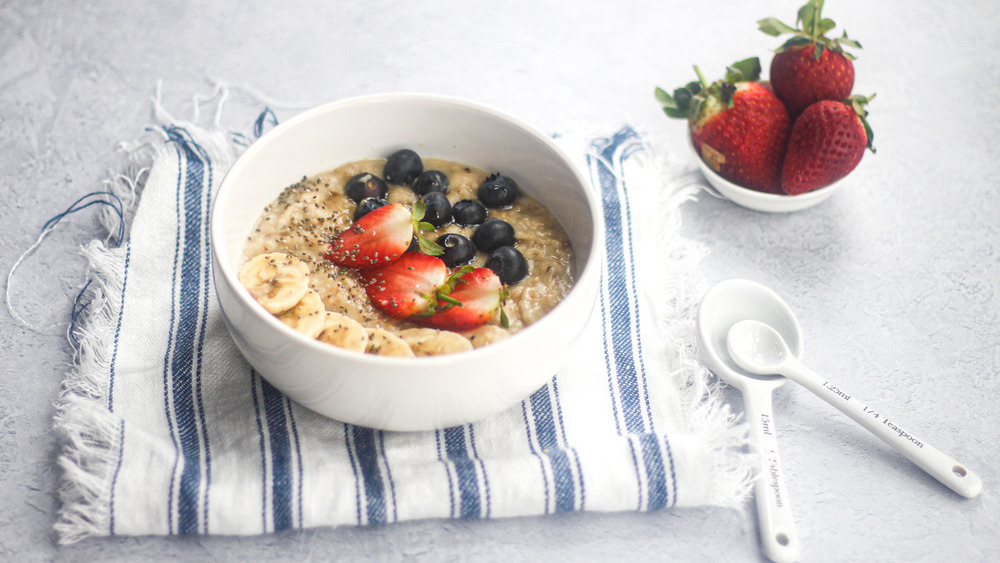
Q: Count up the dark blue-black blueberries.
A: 11